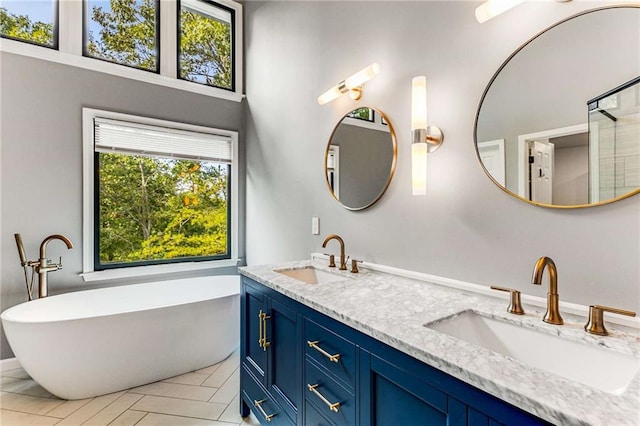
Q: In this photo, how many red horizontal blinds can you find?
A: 0